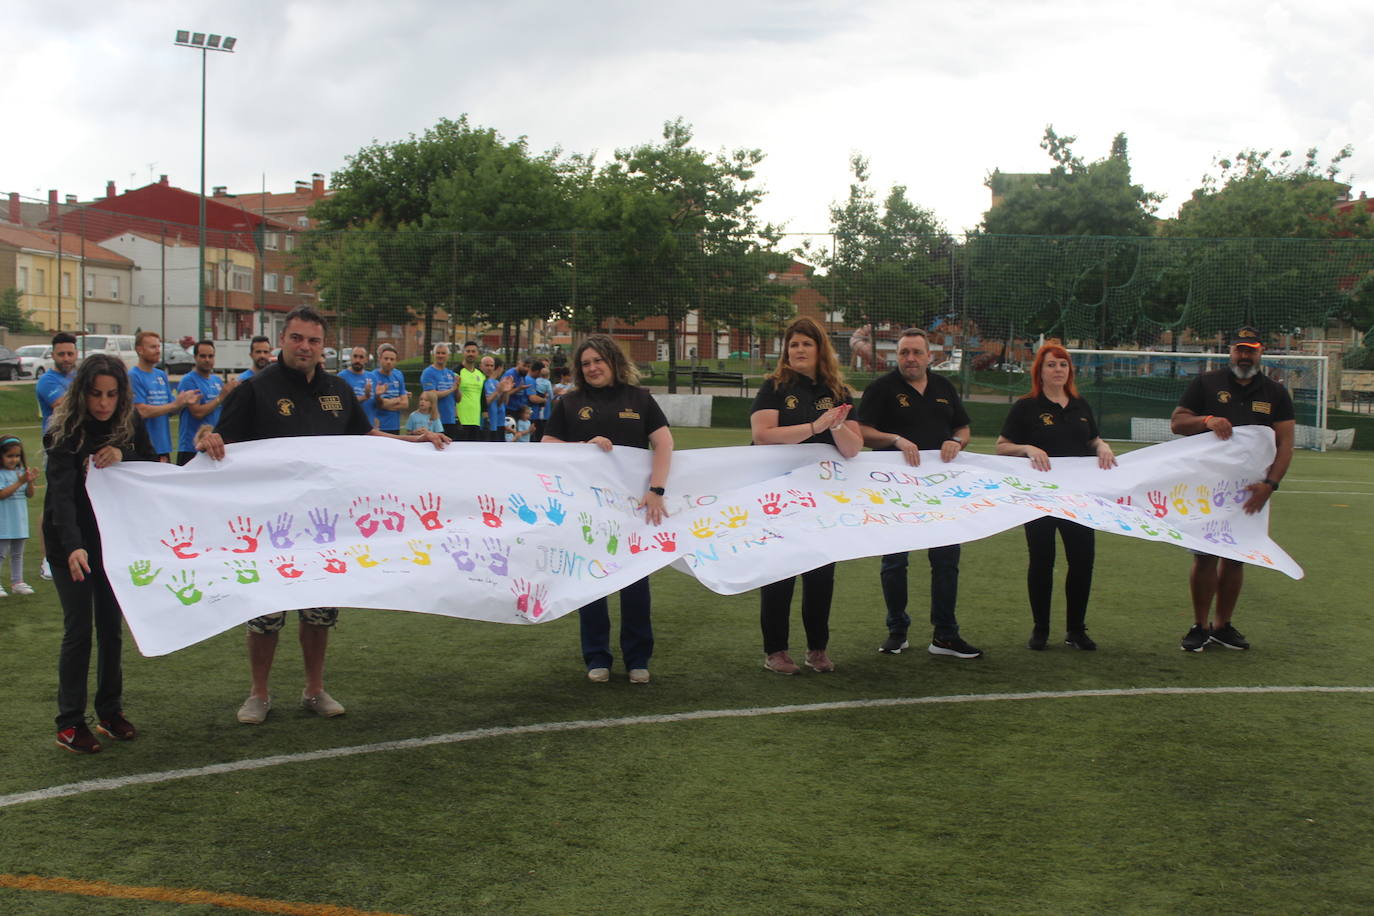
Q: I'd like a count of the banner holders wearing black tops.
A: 7